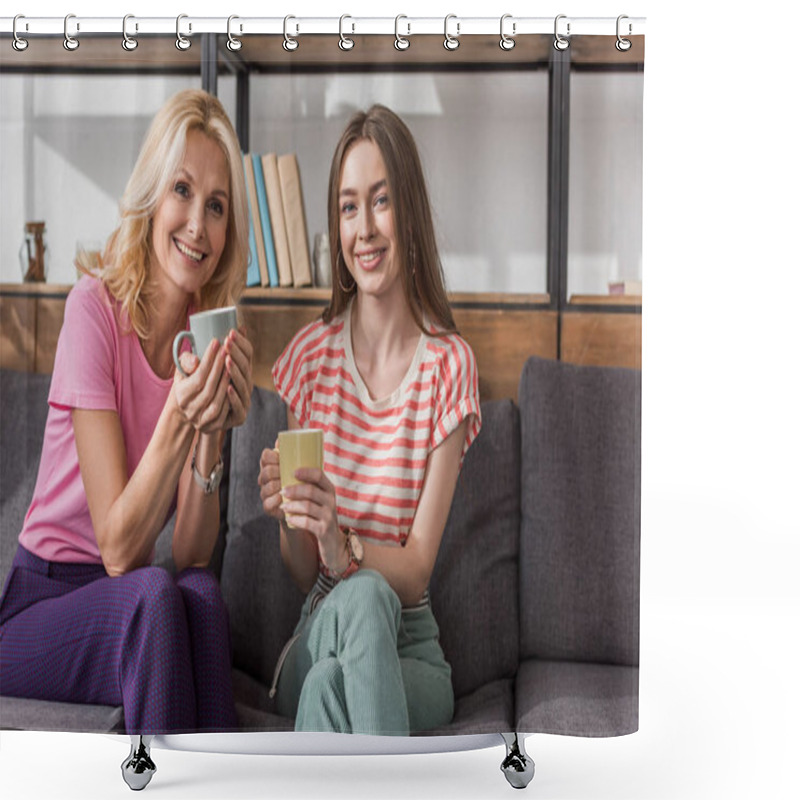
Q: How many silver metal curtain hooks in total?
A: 12